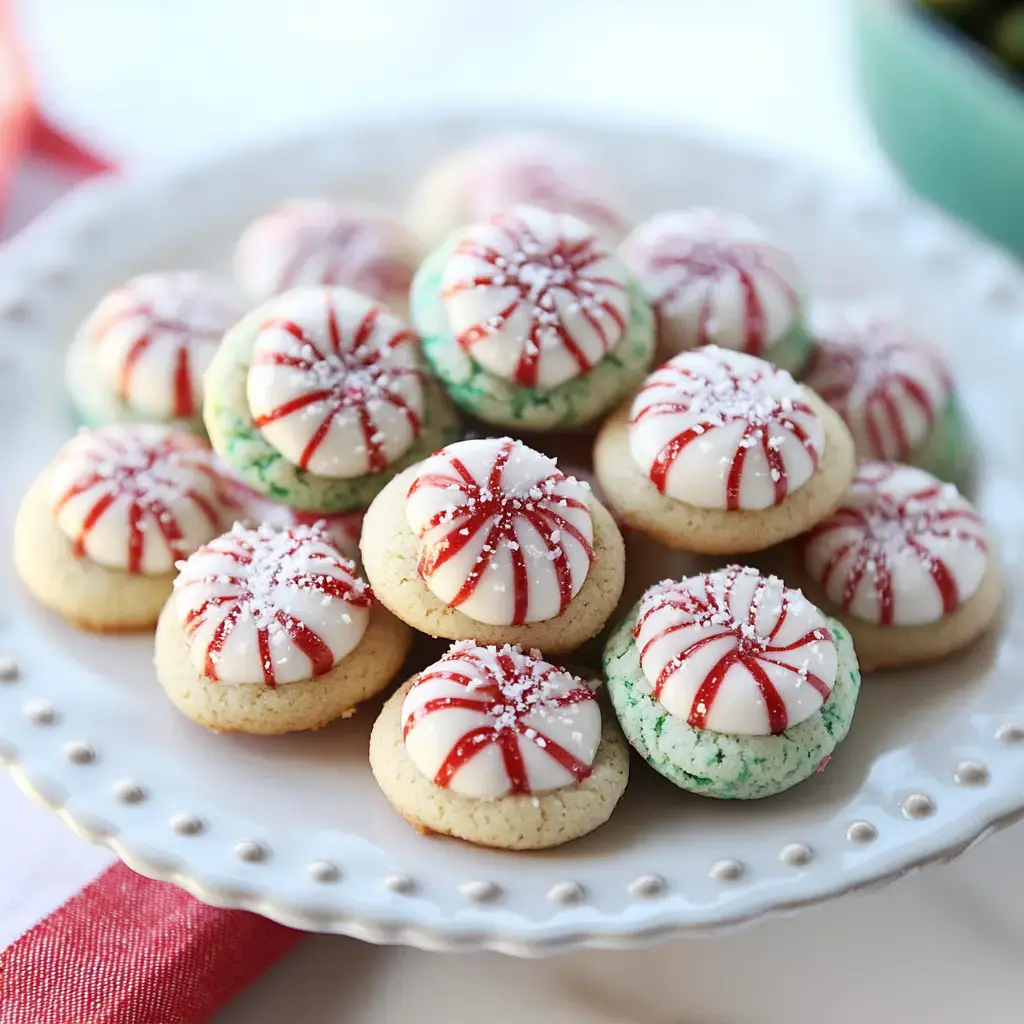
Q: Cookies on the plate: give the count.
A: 14